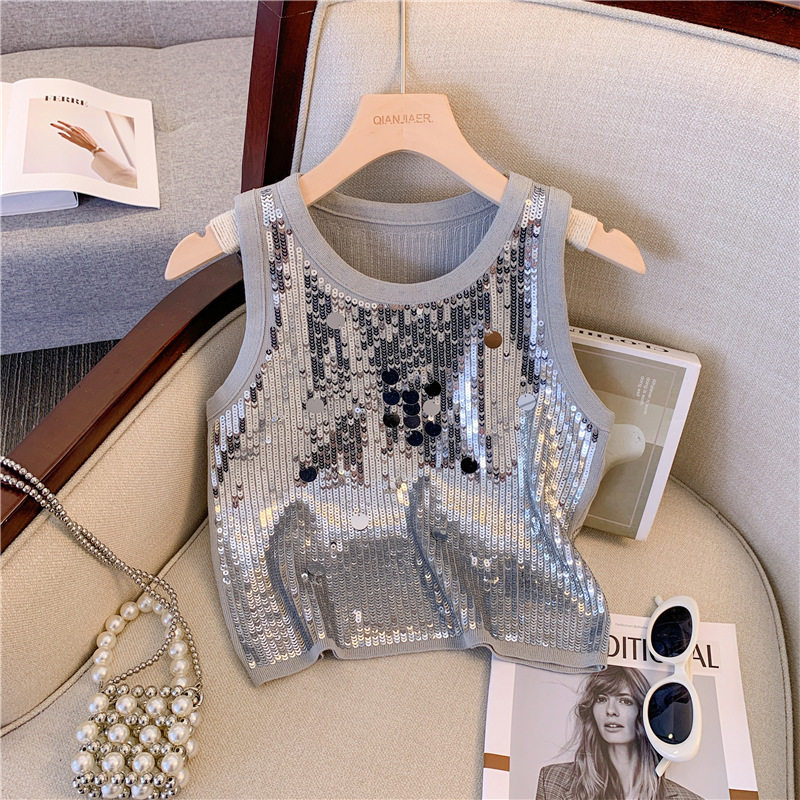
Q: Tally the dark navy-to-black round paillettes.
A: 11